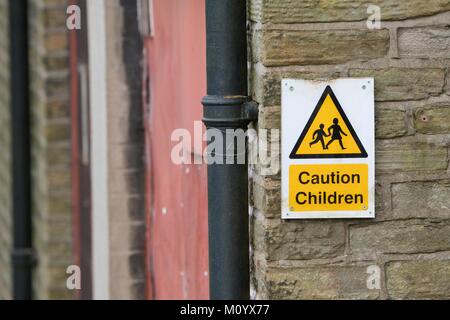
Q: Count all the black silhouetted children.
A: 2